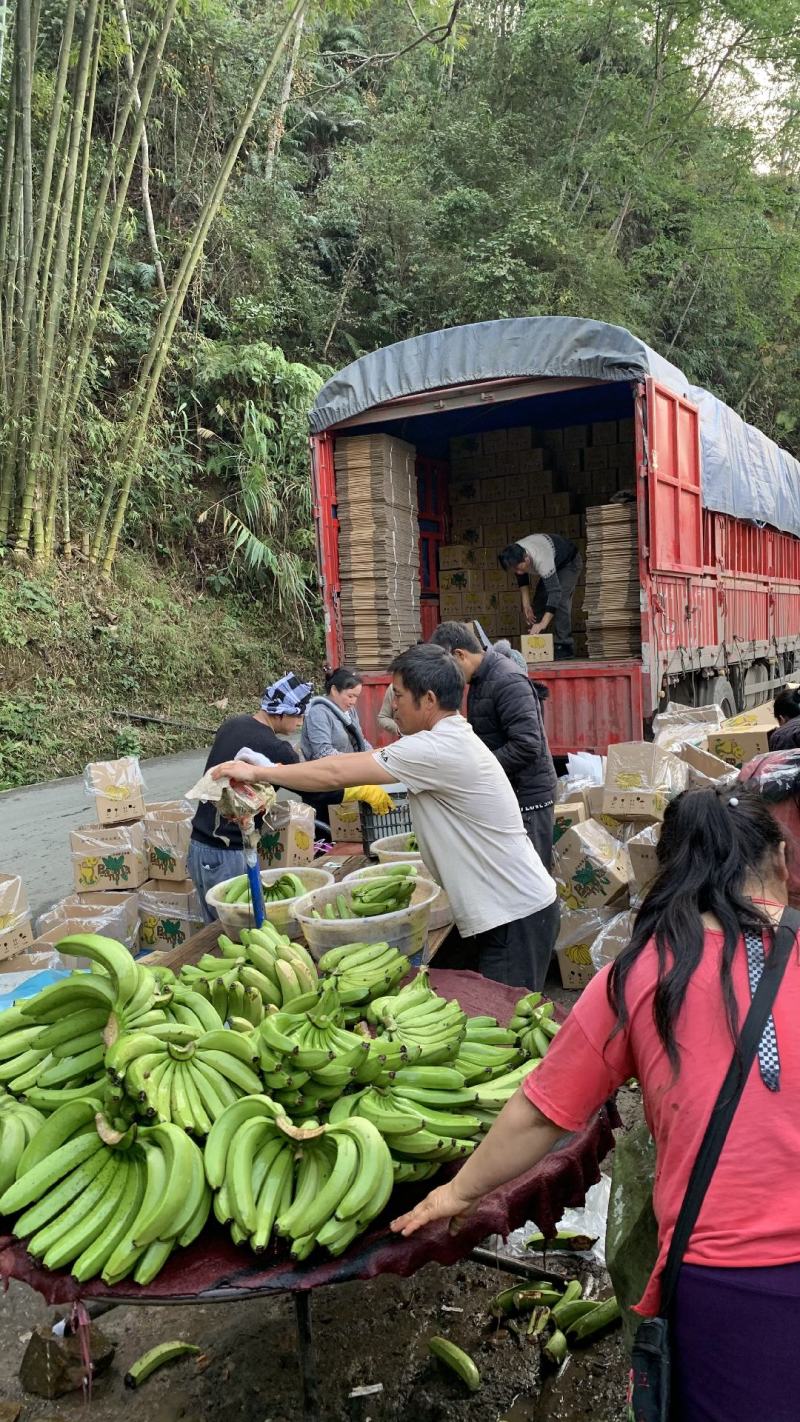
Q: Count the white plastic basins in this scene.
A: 4